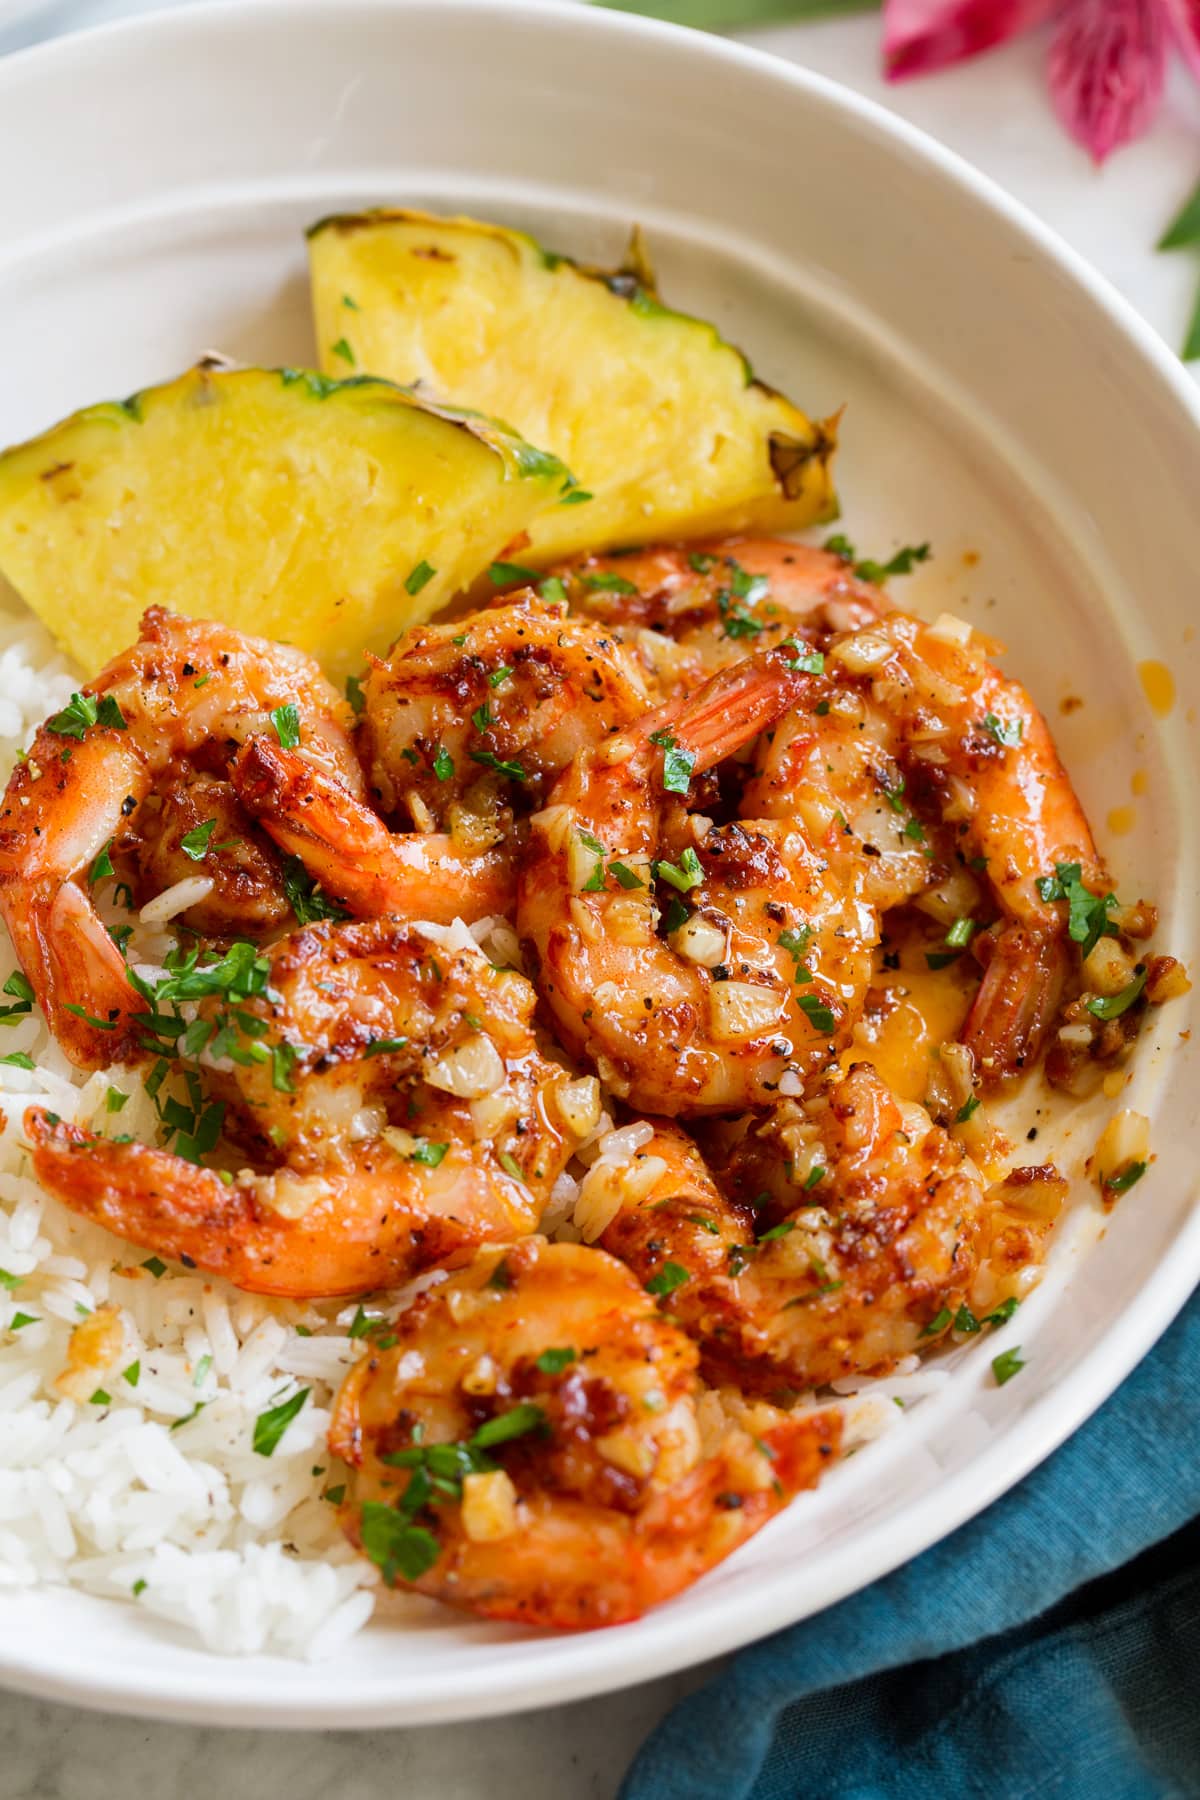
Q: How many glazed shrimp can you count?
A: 8